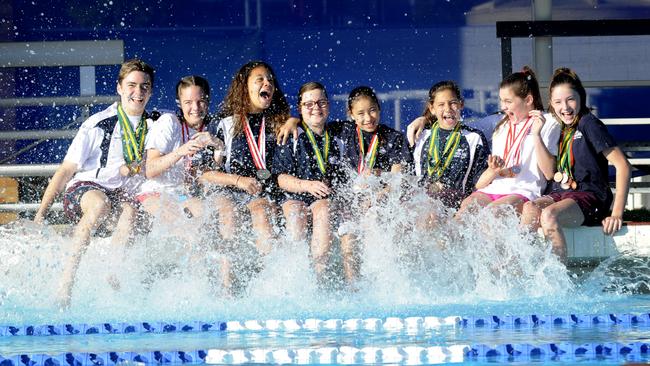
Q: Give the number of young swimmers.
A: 8